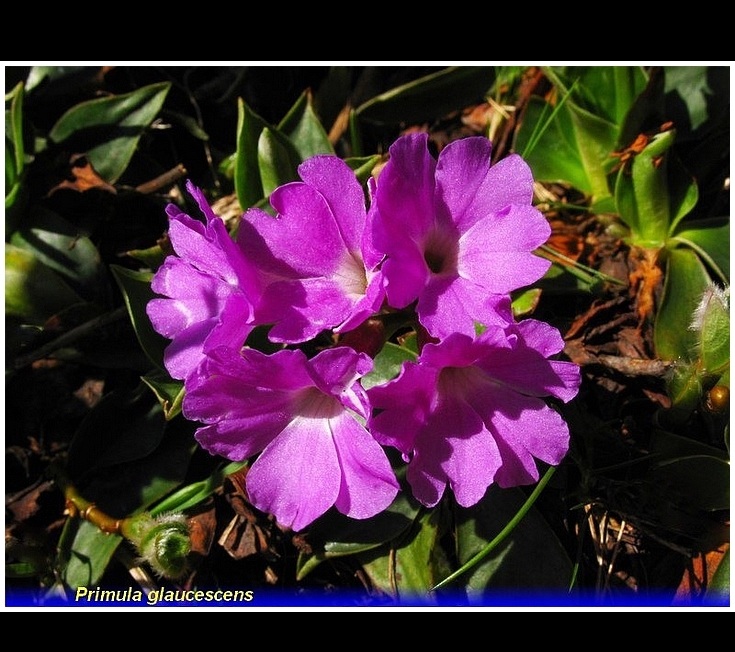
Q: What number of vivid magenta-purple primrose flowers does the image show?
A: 5